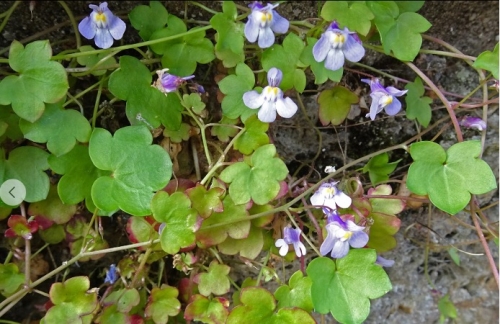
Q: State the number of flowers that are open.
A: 8